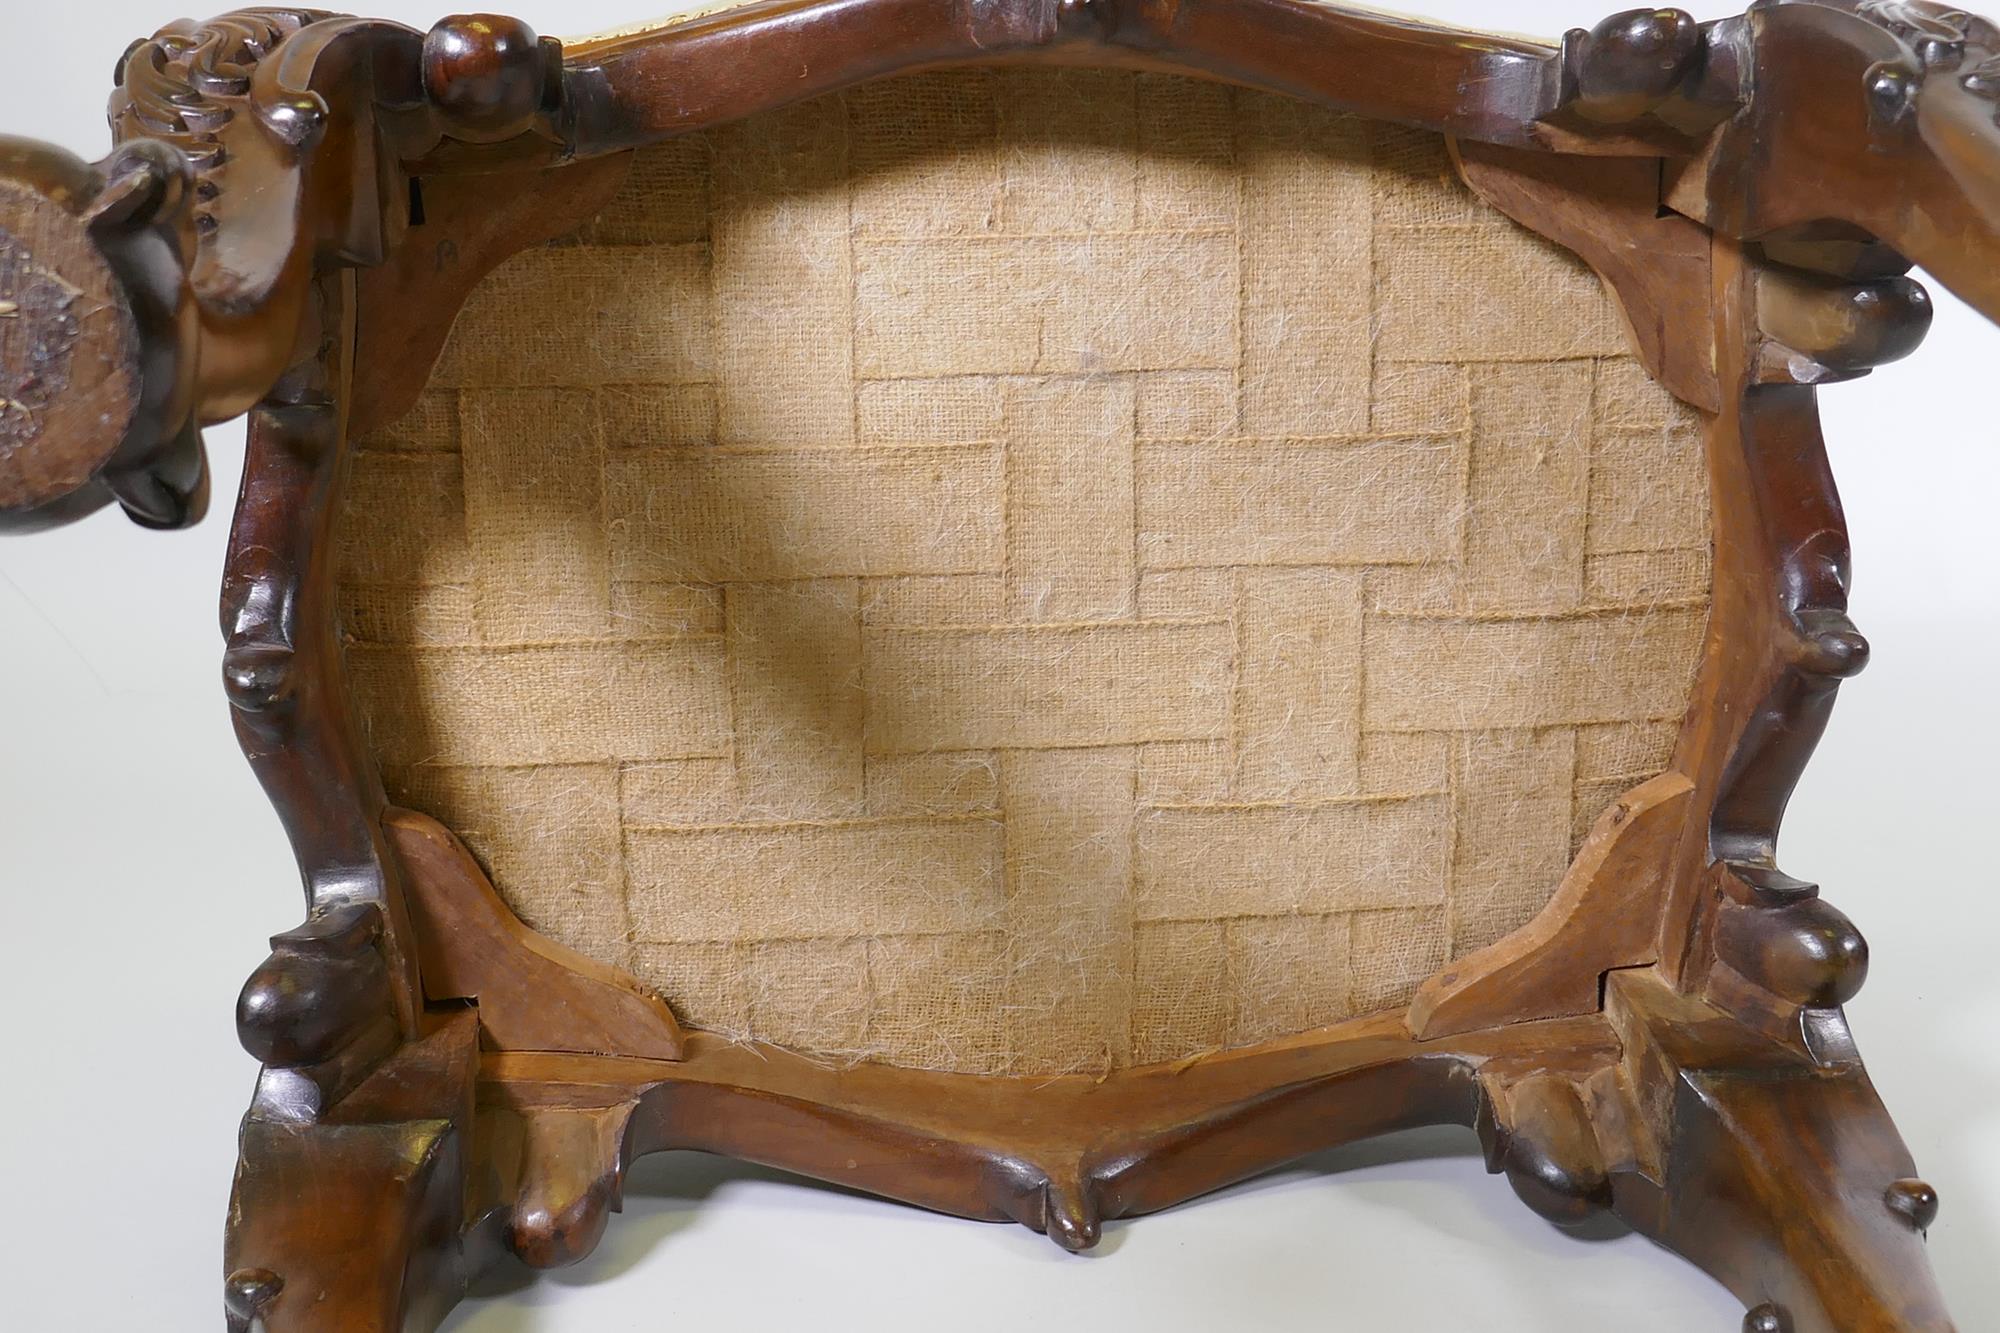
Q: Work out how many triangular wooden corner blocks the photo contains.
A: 4